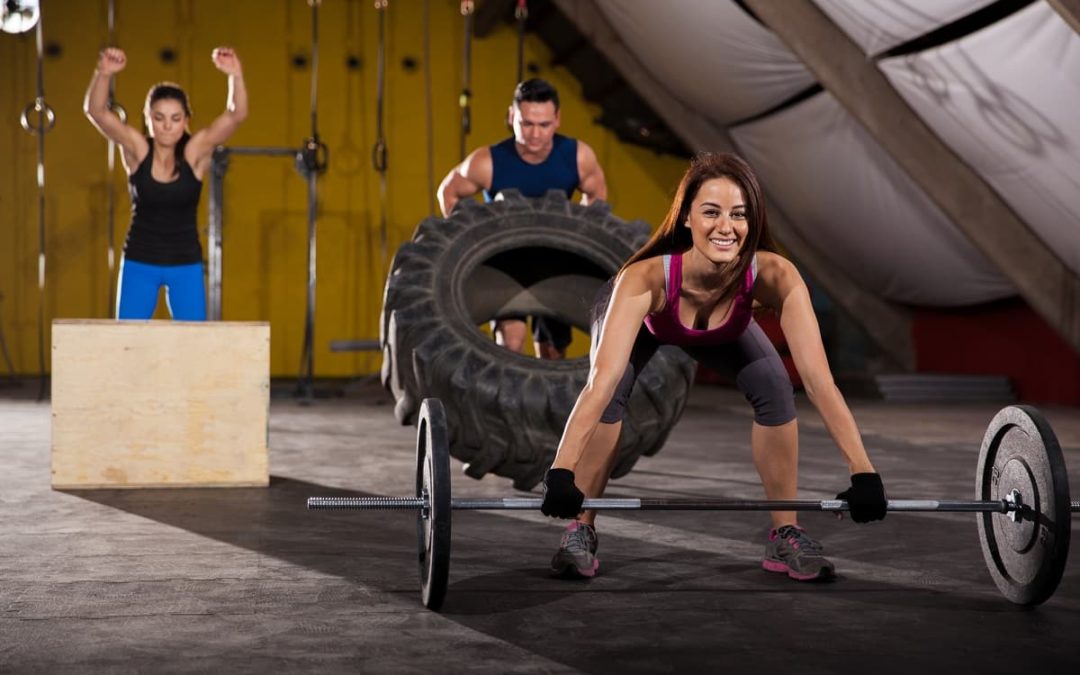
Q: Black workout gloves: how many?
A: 2